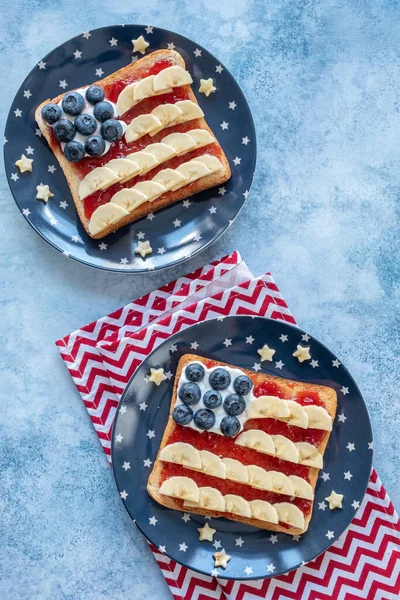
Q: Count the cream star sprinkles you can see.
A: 11